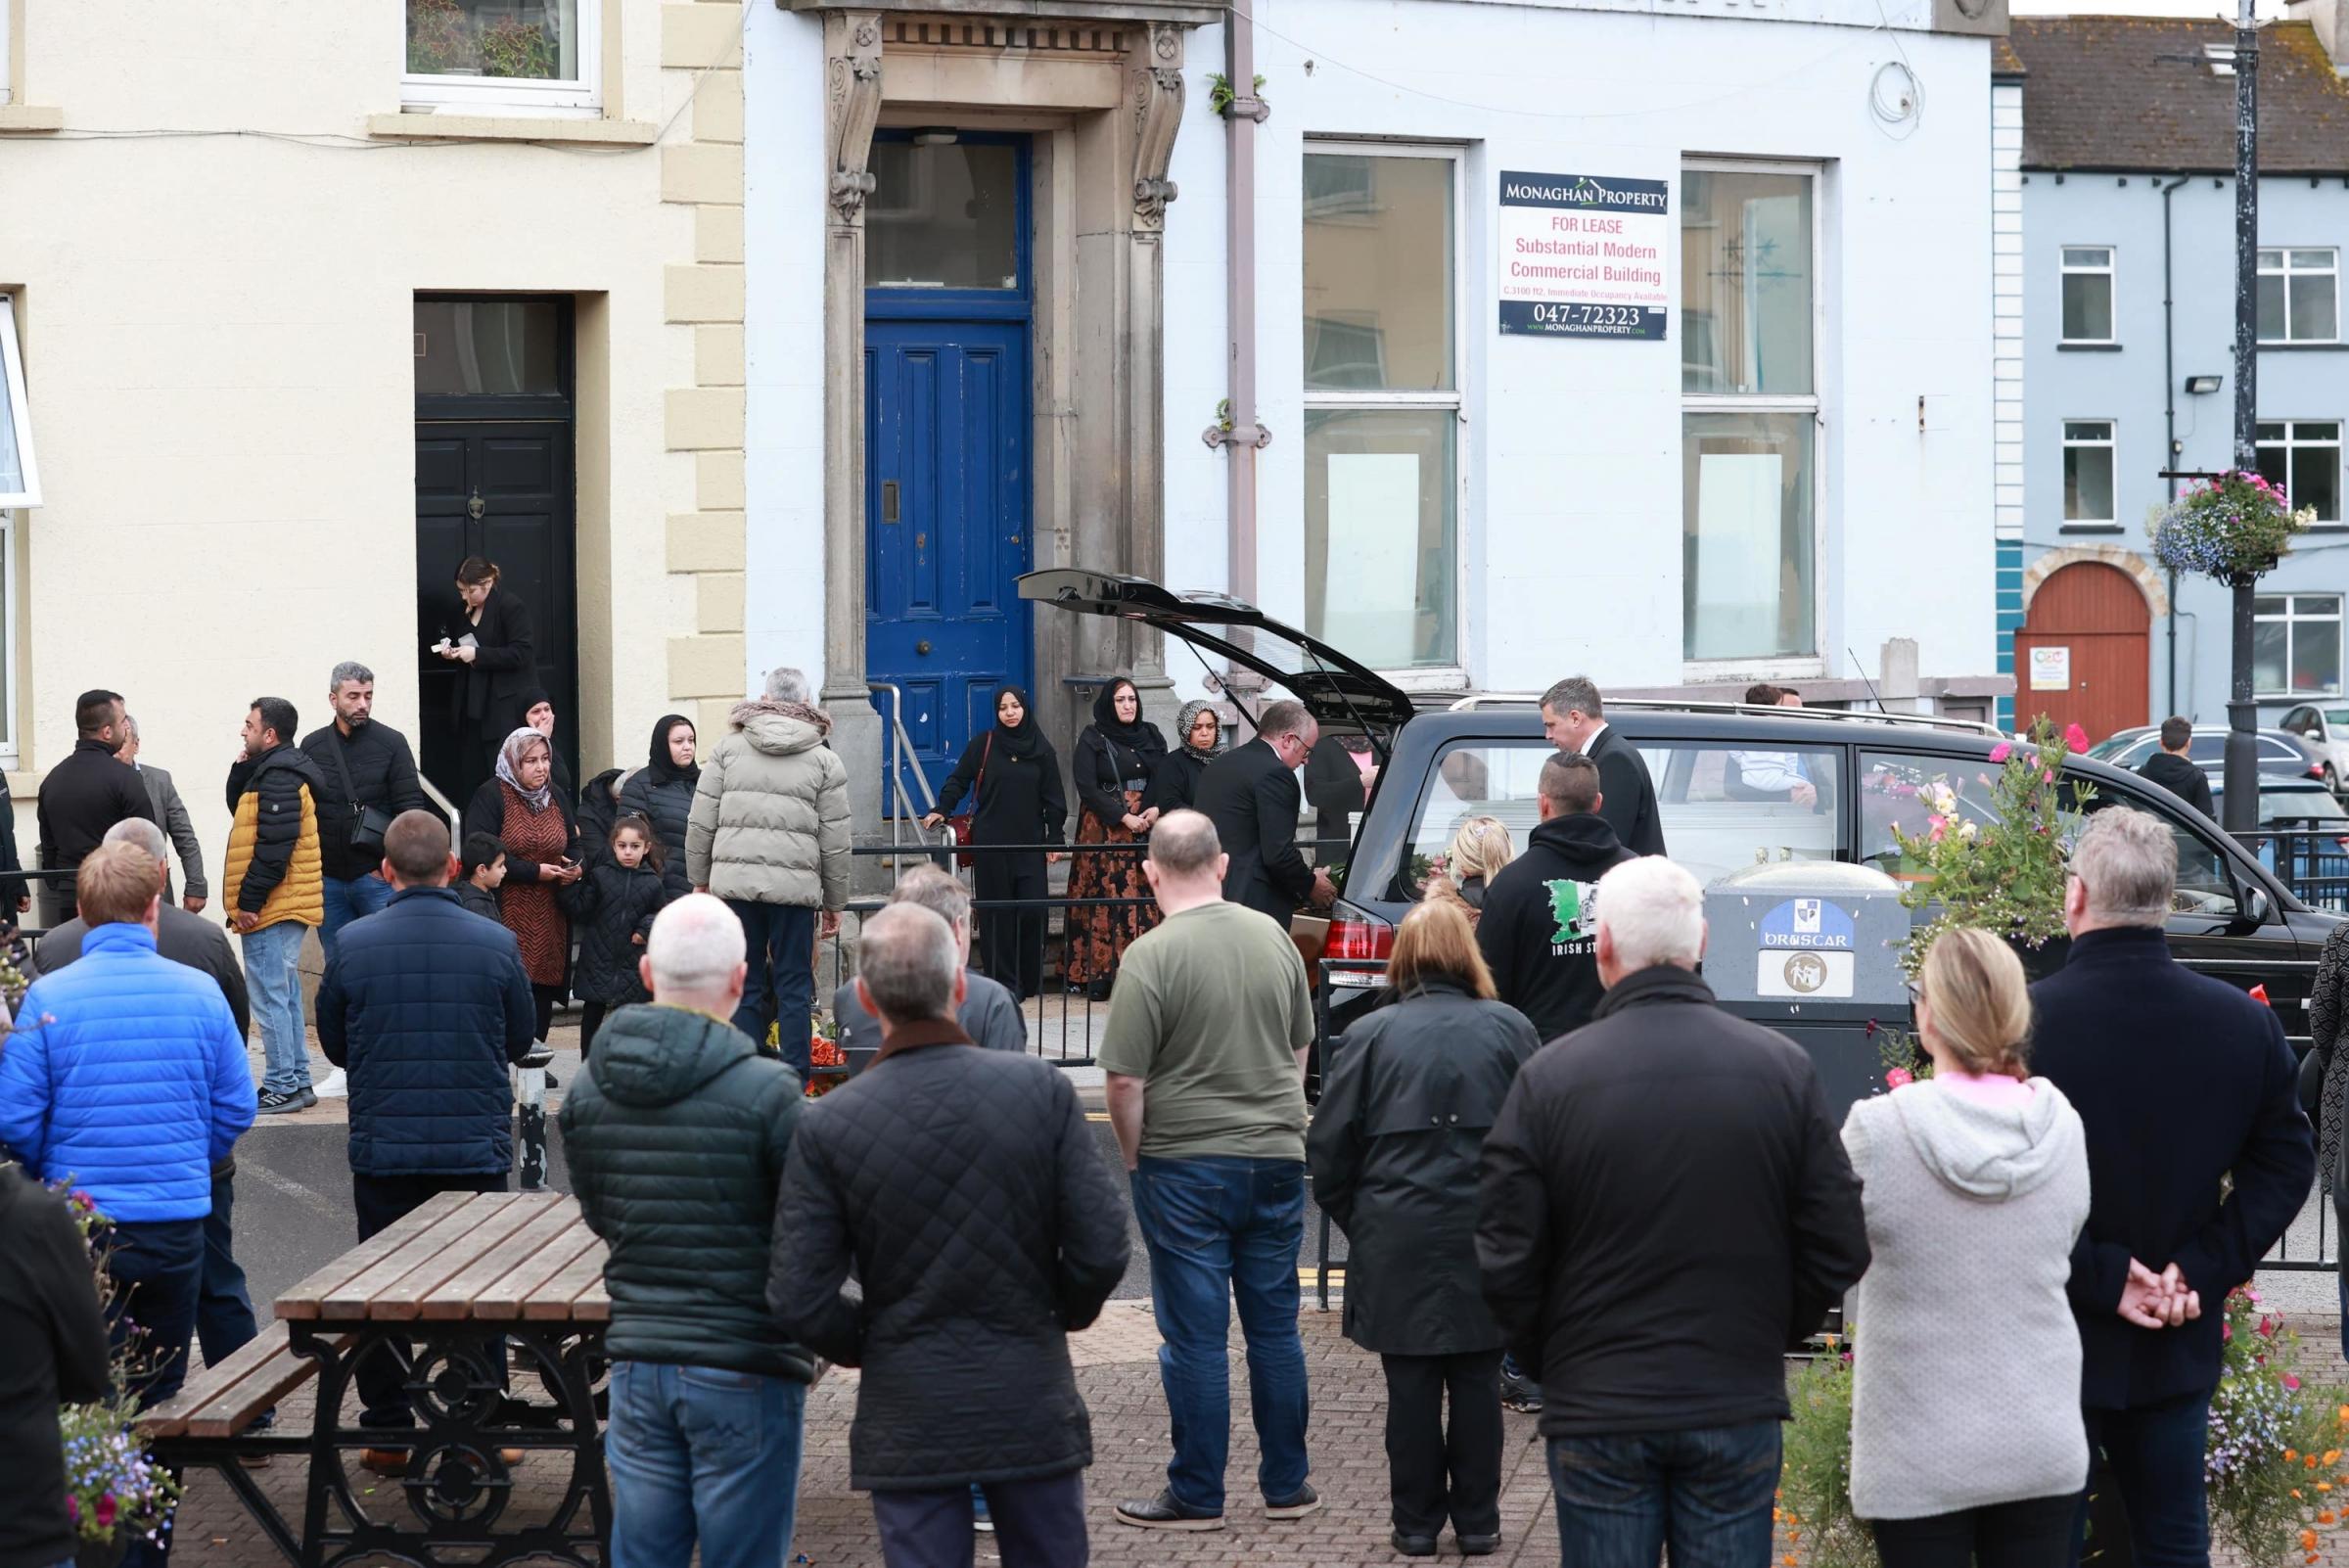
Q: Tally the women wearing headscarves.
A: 6